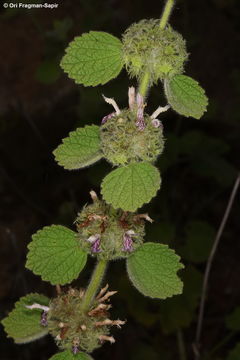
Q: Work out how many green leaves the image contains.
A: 8